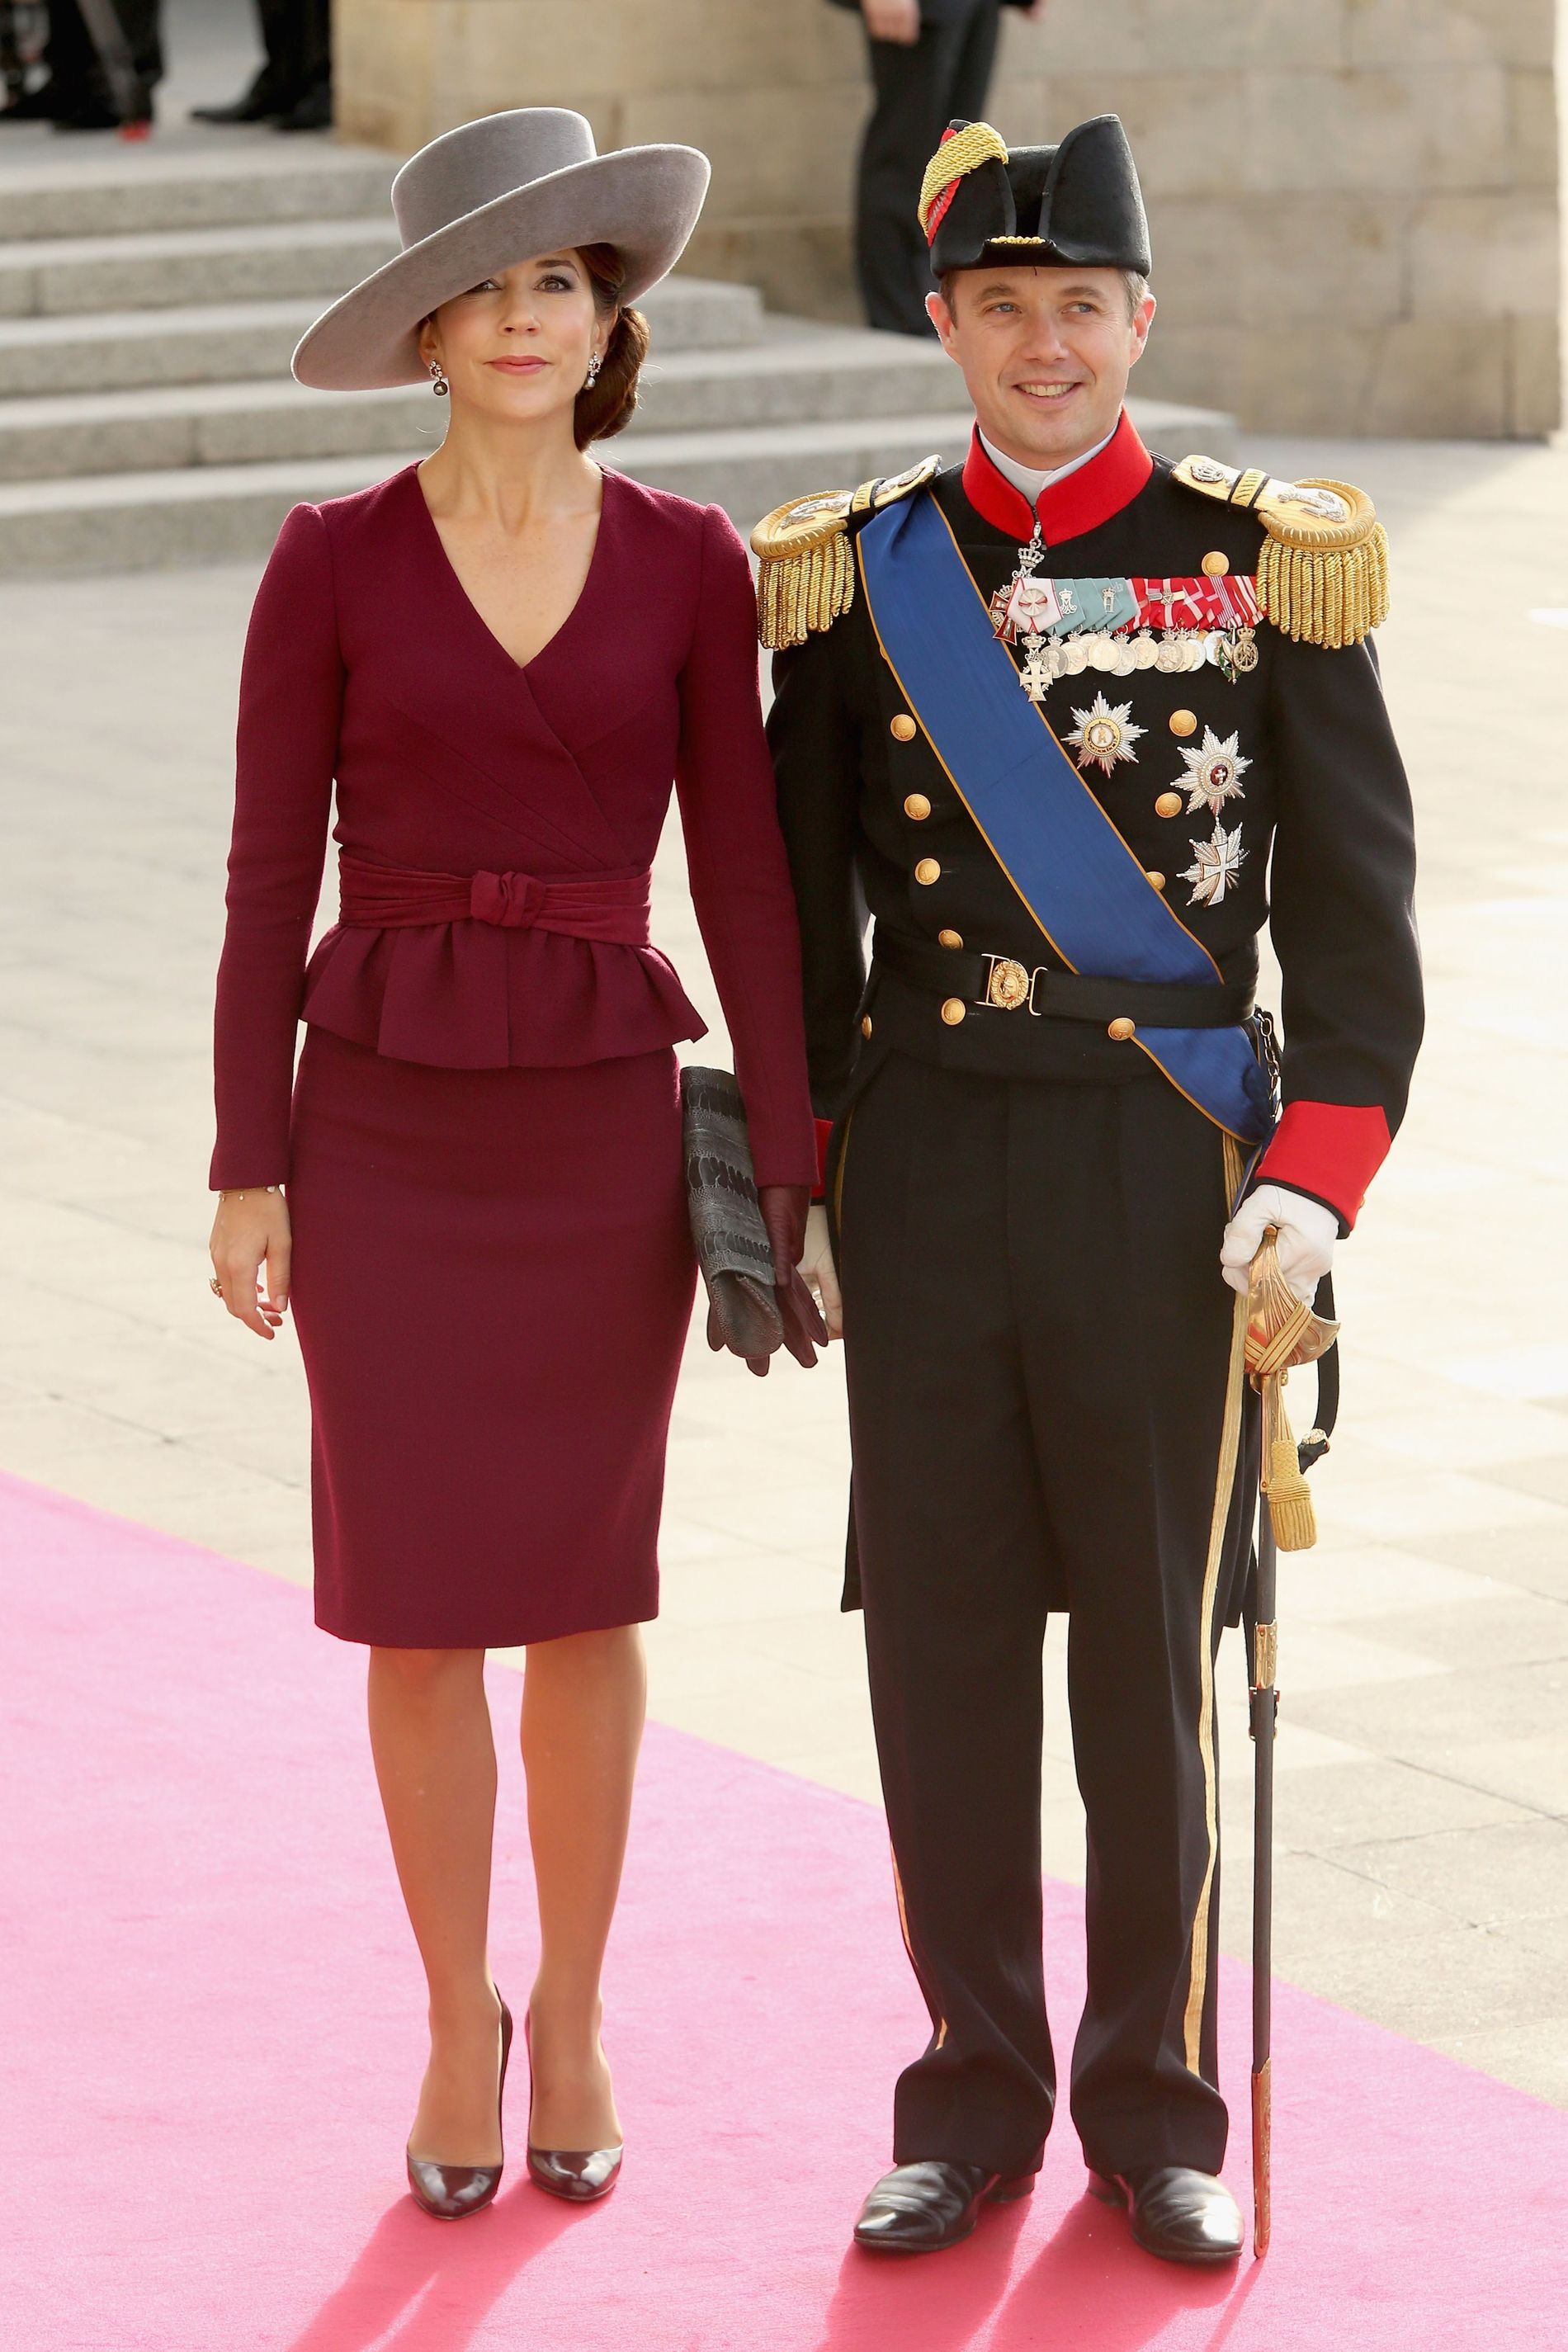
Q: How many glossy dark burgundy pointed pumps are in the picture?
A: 2